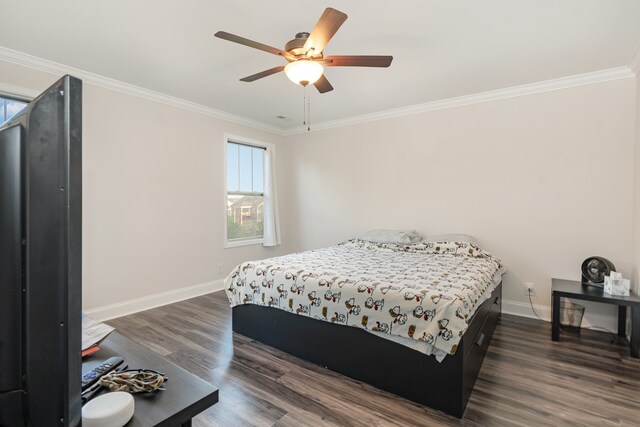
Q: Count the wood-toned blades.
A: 5